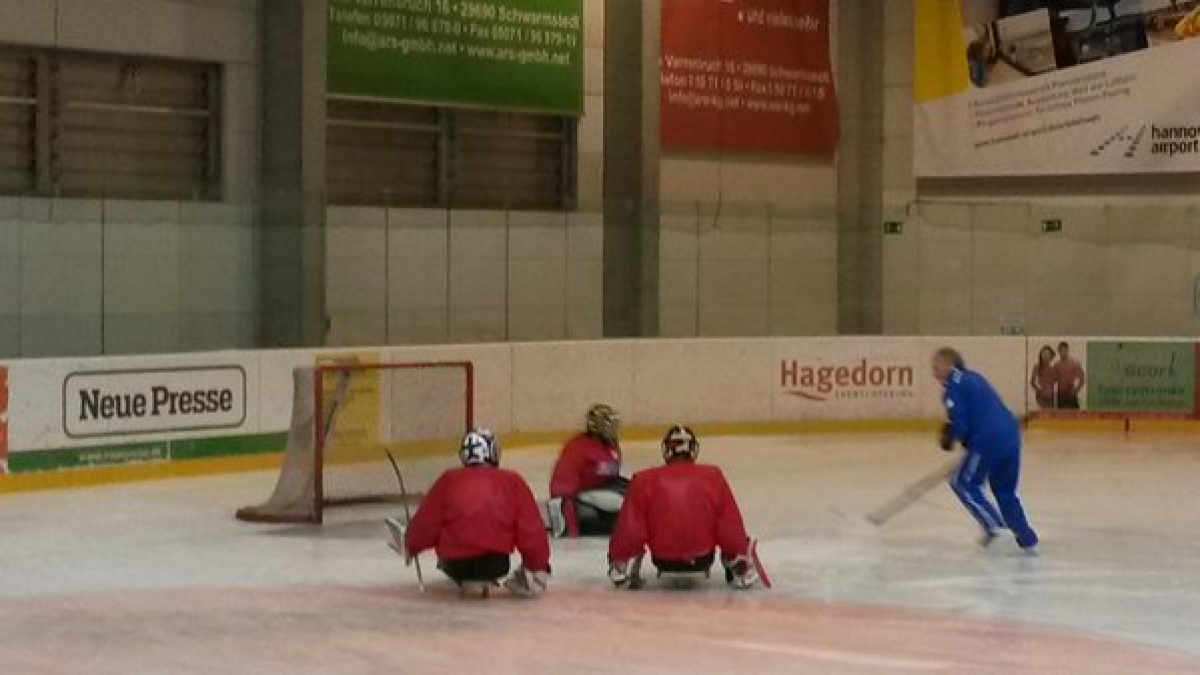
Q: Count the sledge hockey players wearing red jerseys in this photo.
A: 3